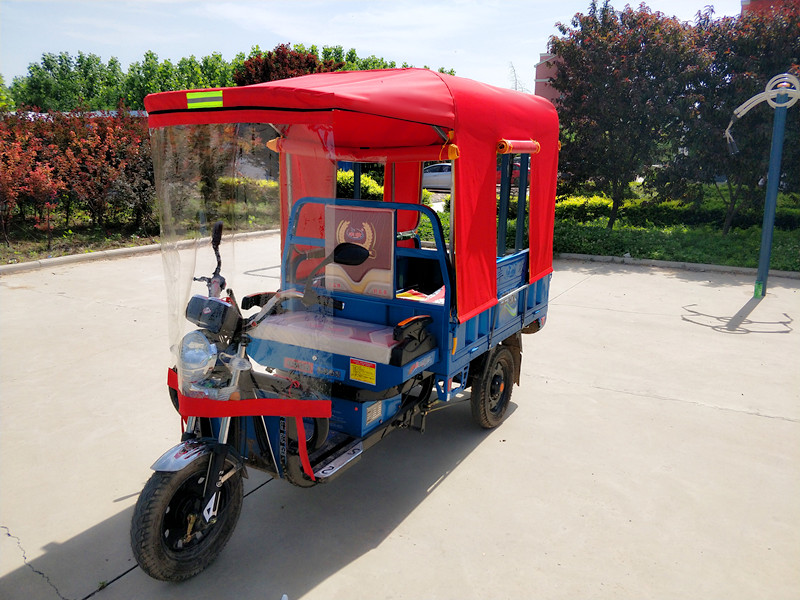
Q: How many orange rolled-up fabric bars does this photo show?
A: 2